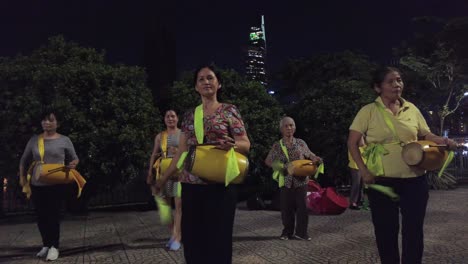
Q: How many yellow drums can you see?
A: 5